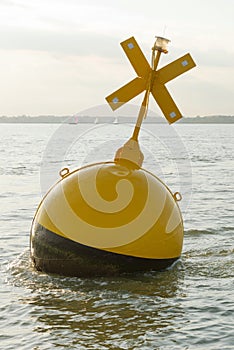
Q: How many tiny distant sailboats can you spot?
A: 3